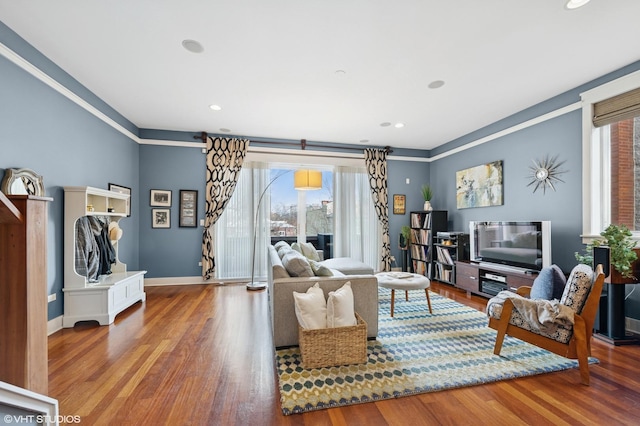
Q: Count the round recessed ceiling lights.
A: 3